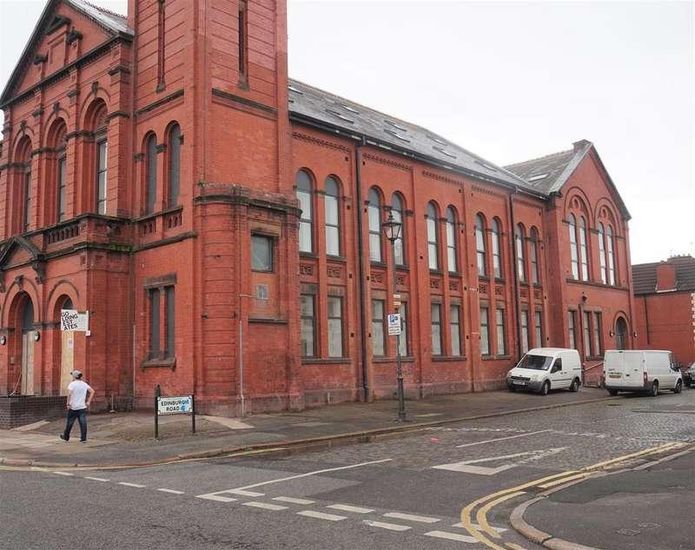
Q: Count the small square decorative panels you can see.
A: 10